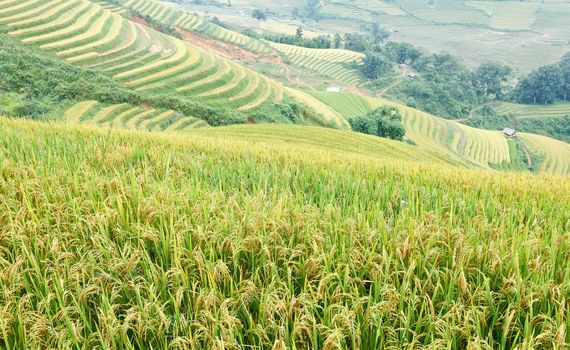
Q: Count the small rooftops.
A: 4